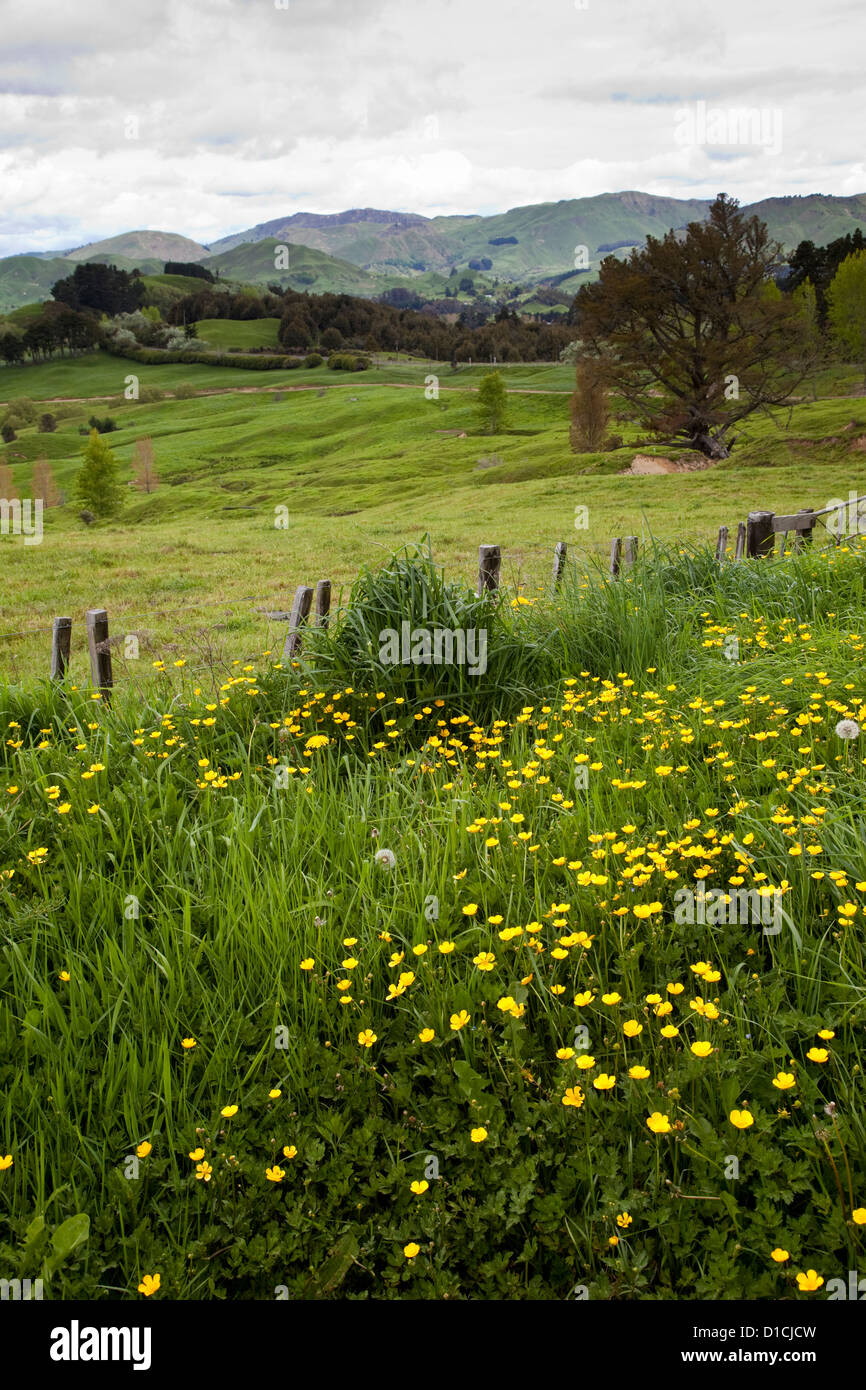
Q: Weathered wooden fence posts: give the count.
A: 12